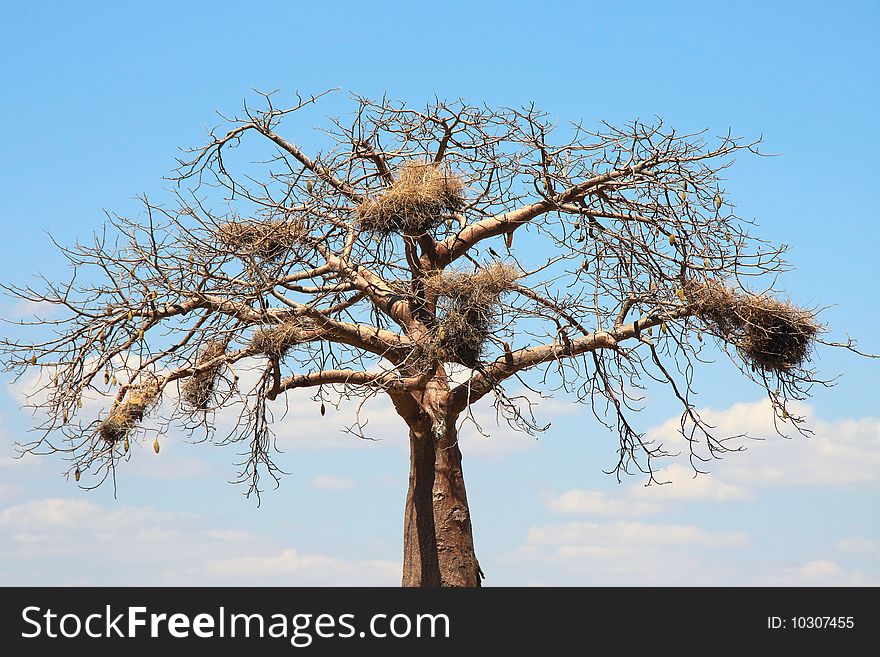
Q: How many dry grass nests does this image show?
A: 7